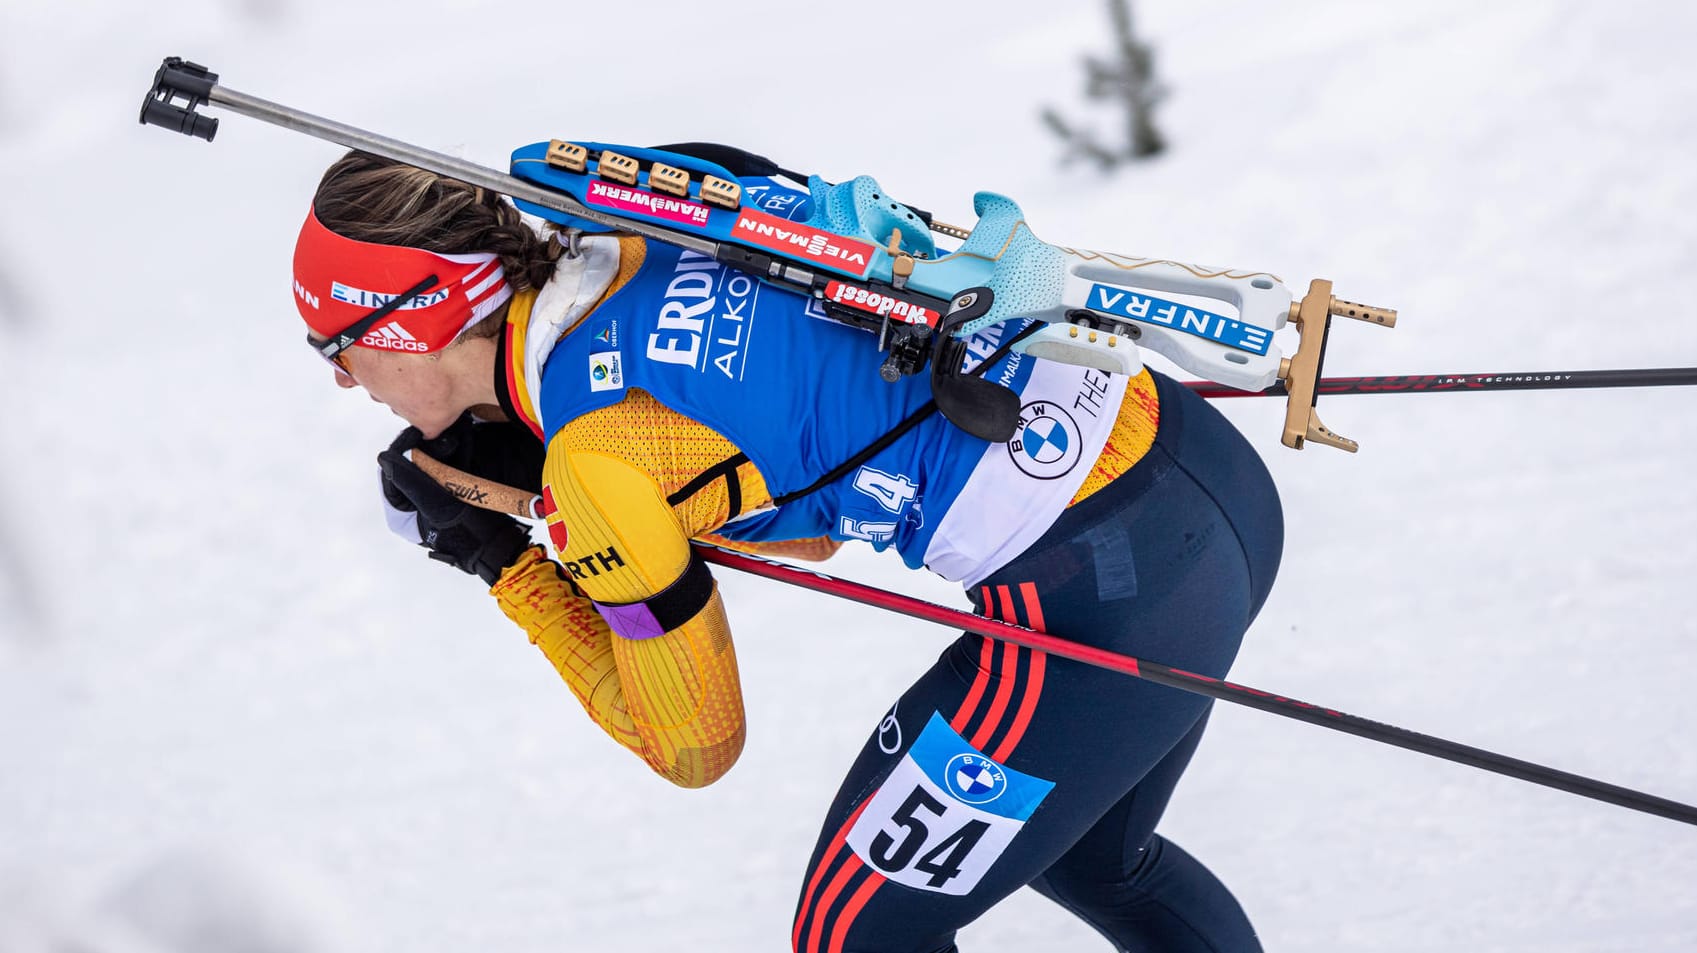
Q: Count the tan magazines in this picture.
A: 4